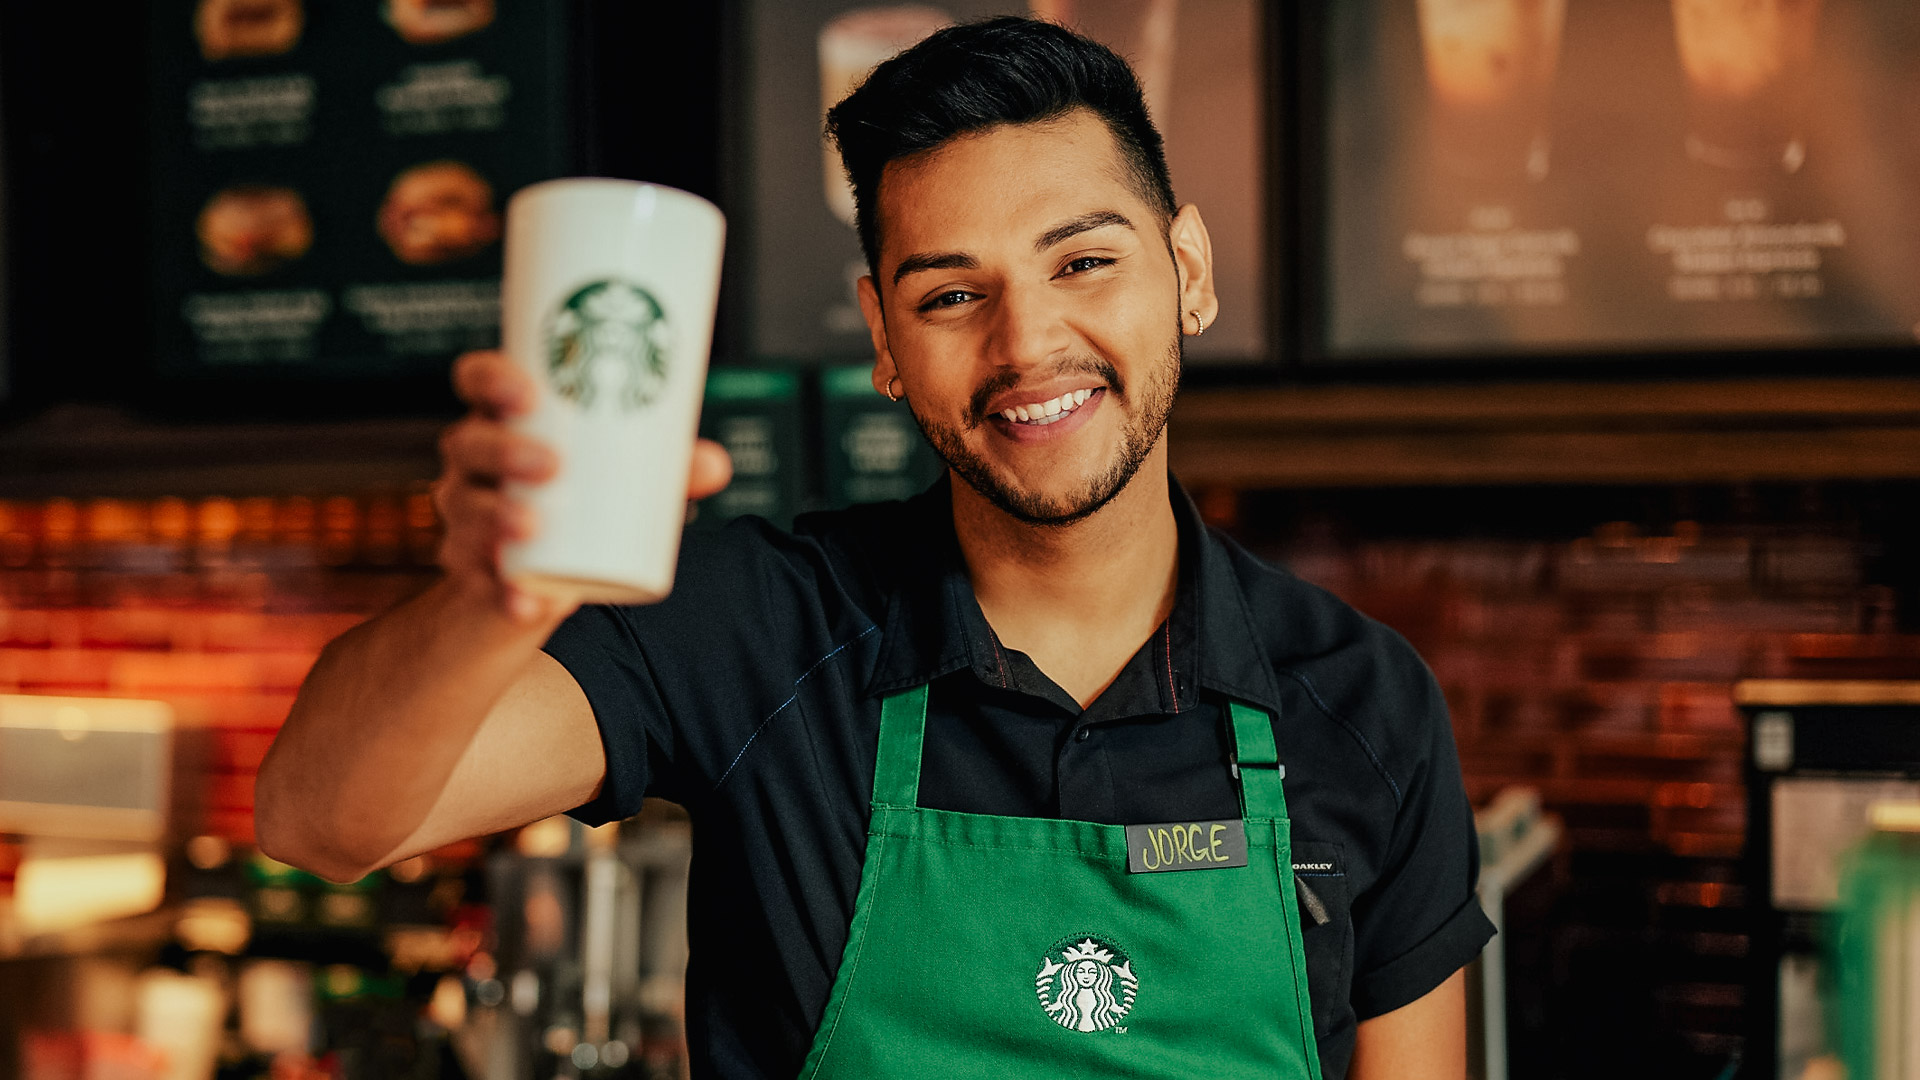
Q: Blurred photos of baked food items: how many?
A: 4